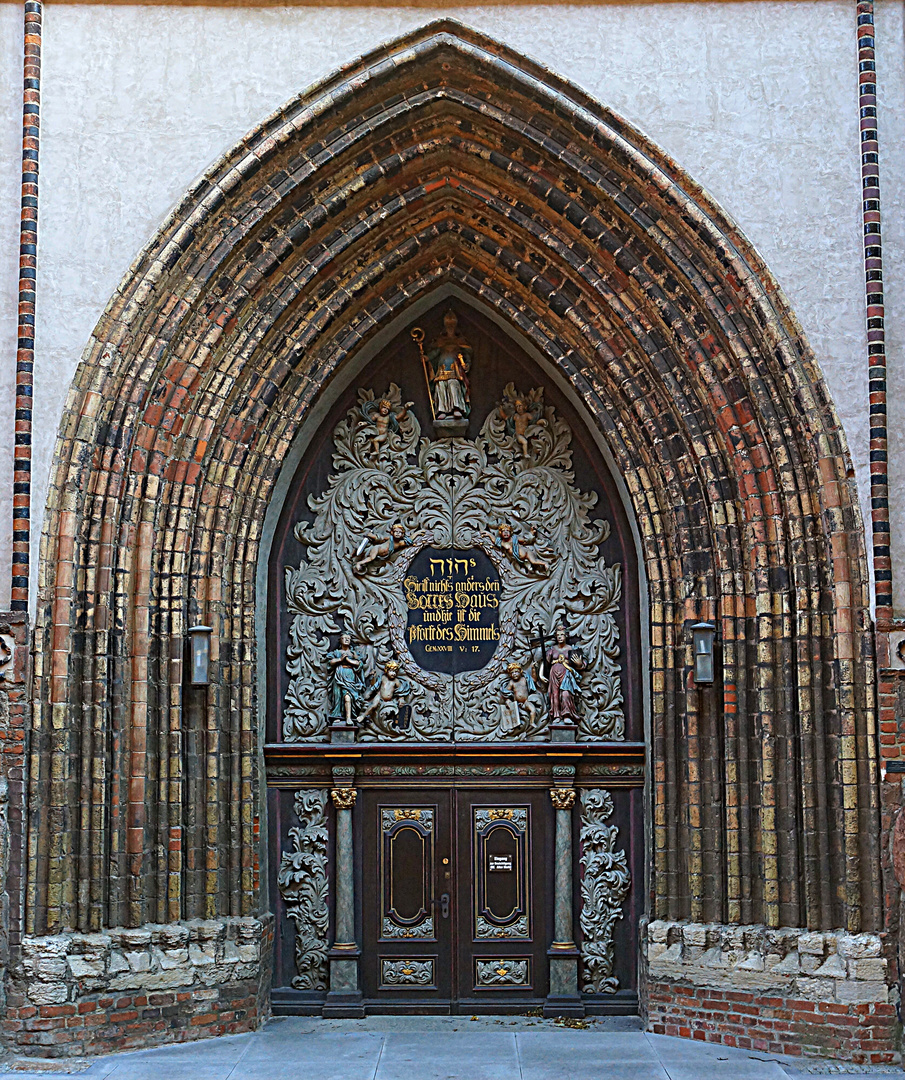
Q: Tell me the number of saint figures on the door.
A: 3